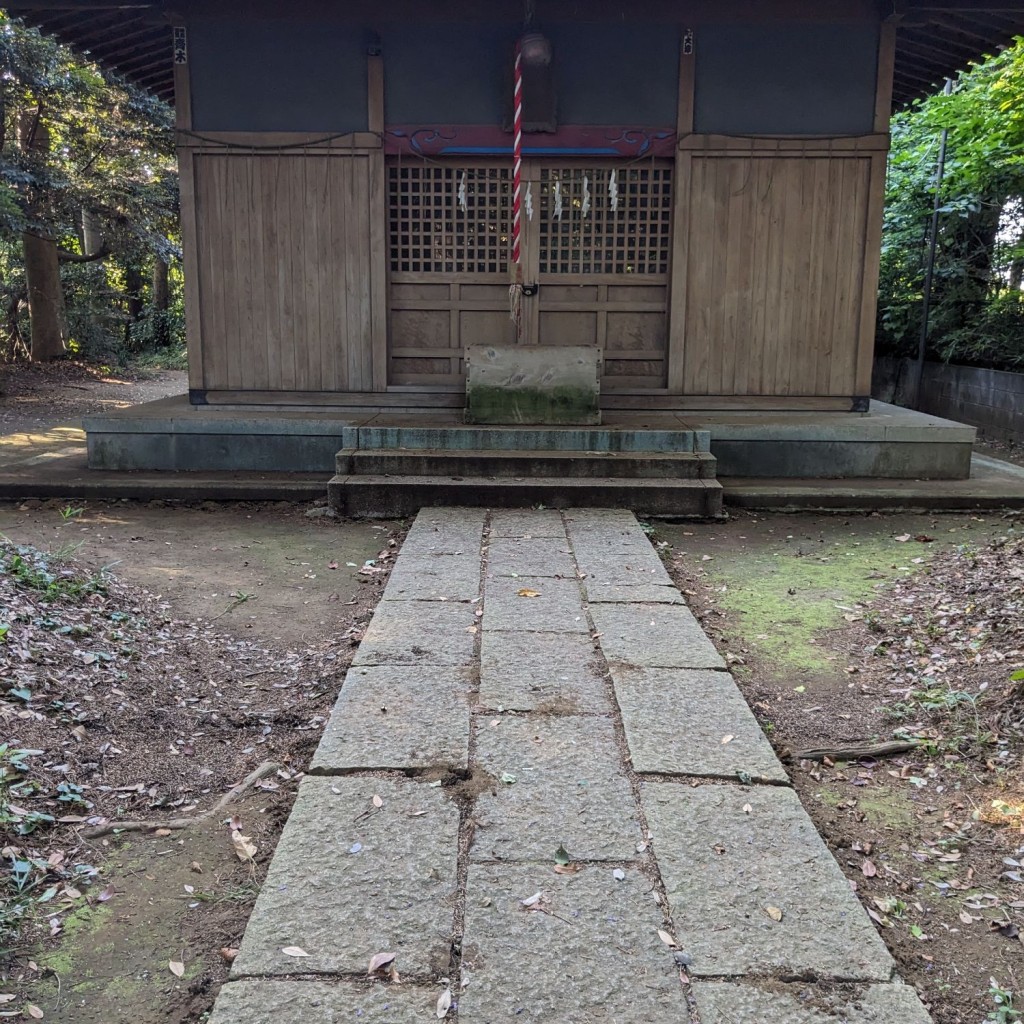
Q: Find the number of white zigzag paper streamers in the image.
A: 5